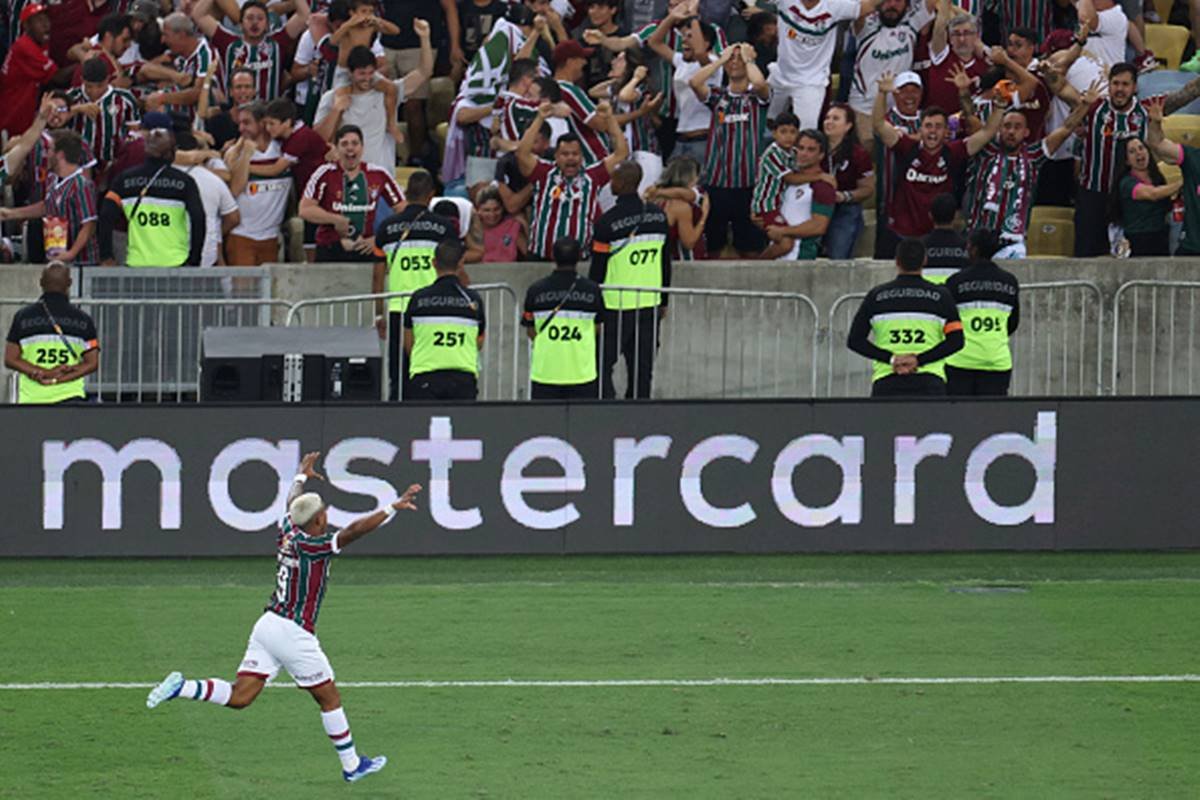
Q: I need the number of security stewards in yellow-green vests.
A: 9